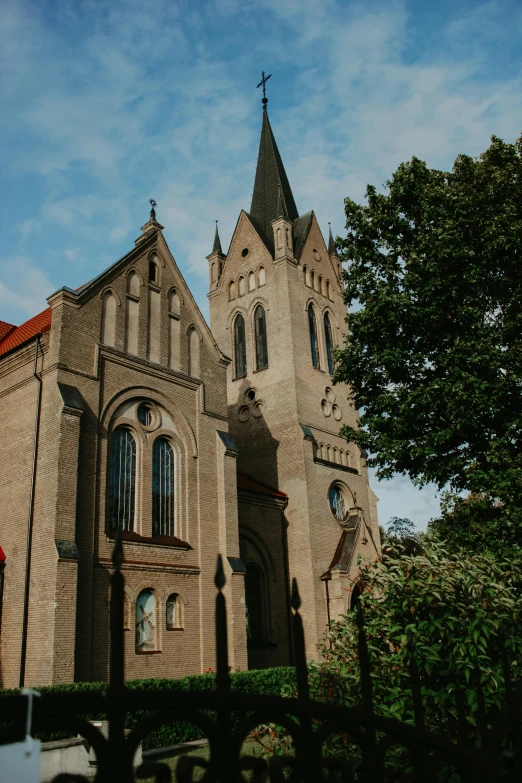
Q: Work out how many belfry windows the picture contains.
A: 4